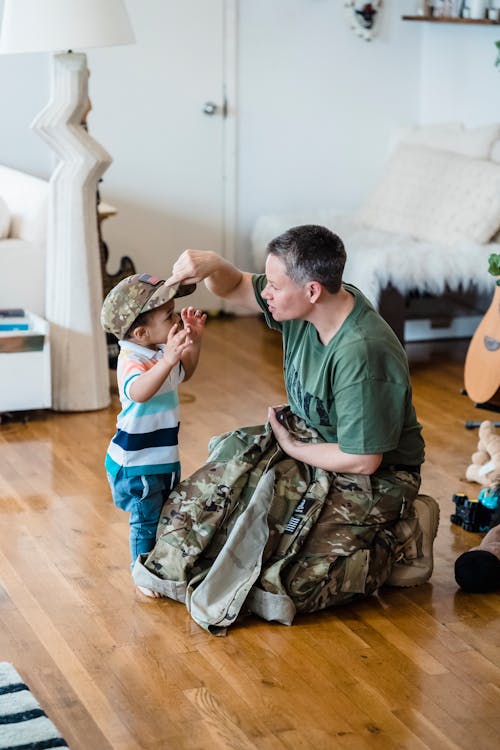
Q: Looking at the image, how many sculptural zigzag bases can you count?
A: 1